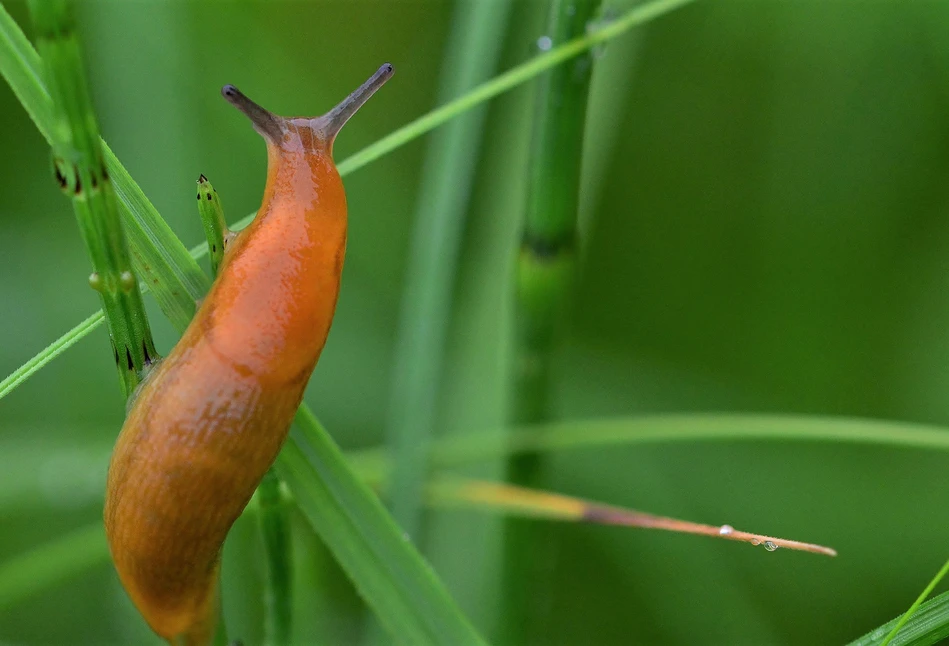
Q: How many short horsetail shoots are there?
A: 1